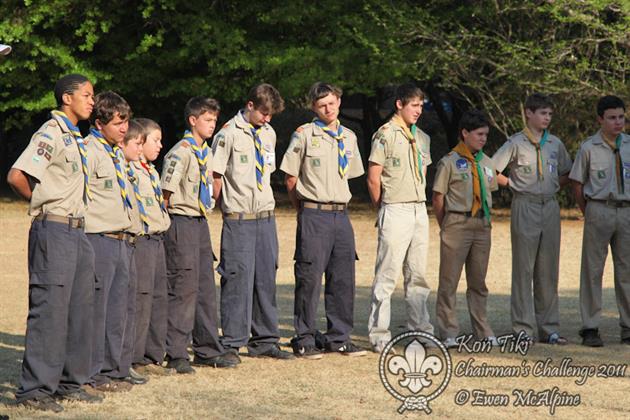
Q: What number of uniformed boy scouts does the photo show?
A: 11